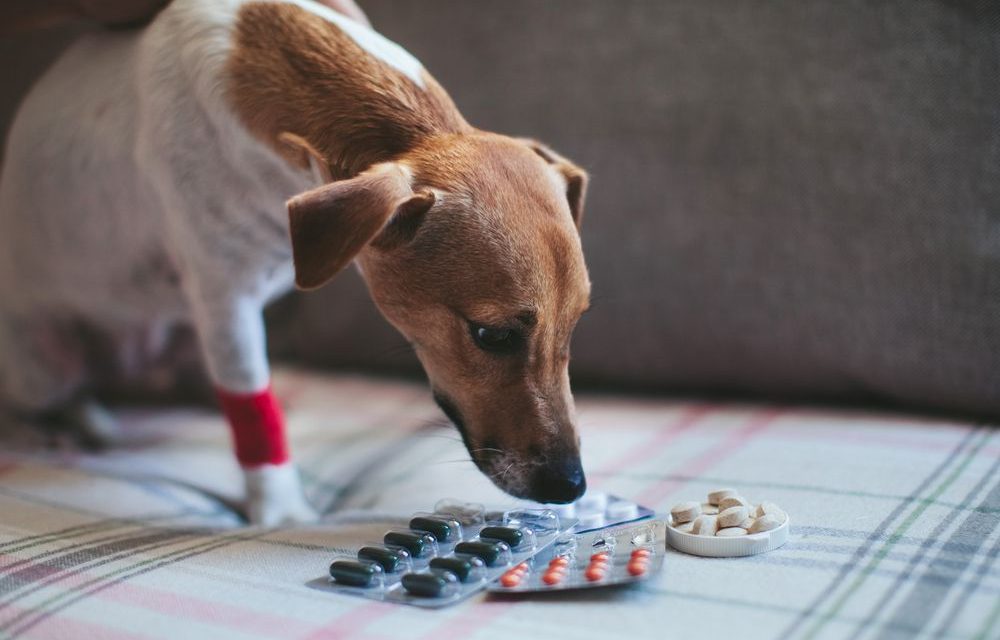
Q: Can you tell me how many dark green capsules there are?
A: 8